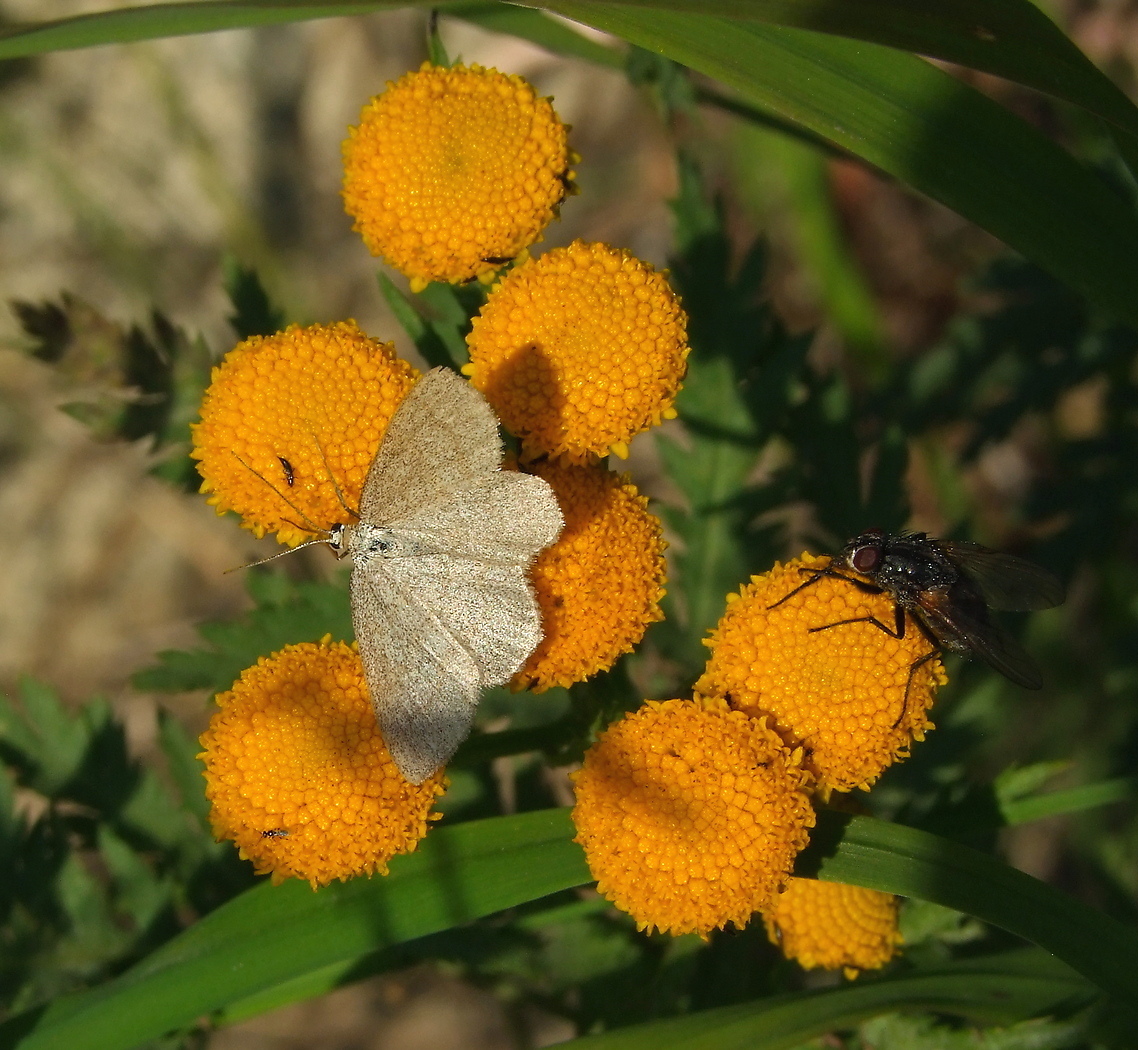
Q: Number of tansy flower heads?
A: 8